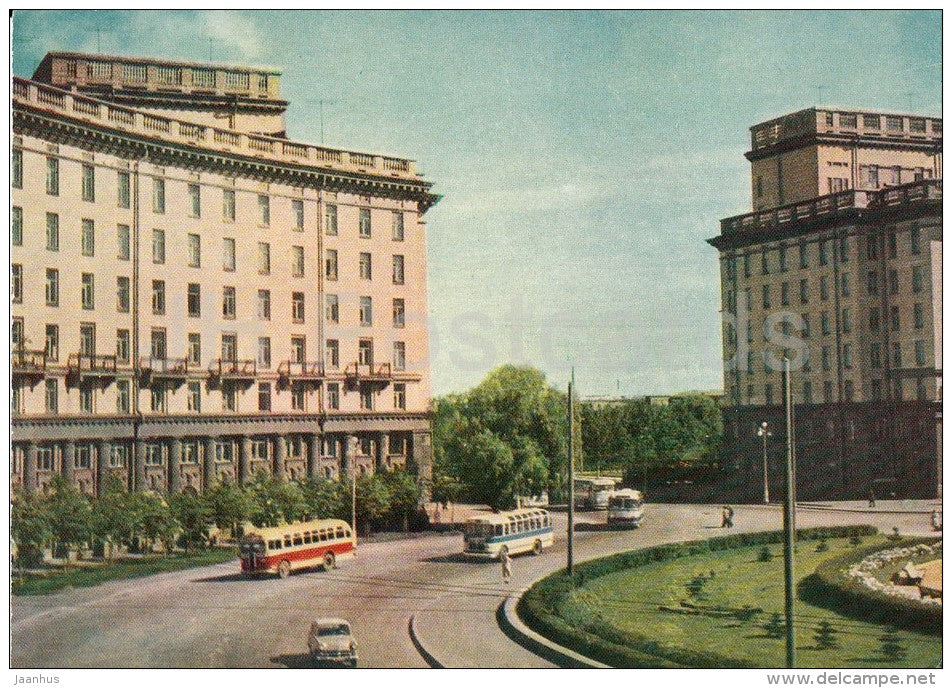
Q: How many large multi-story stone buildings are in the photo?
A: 2